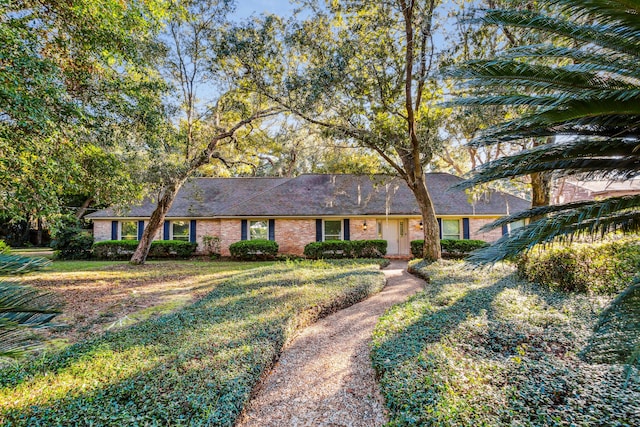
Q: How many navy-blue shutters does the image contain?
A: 11